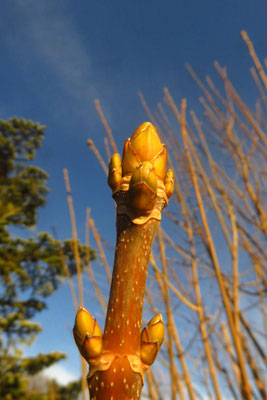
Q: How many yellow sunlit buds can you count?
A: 6